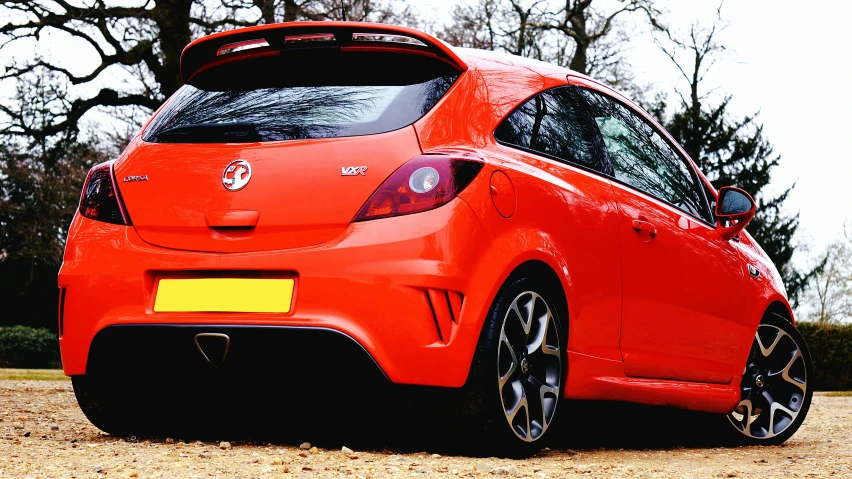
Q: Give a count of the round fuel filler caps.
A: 1